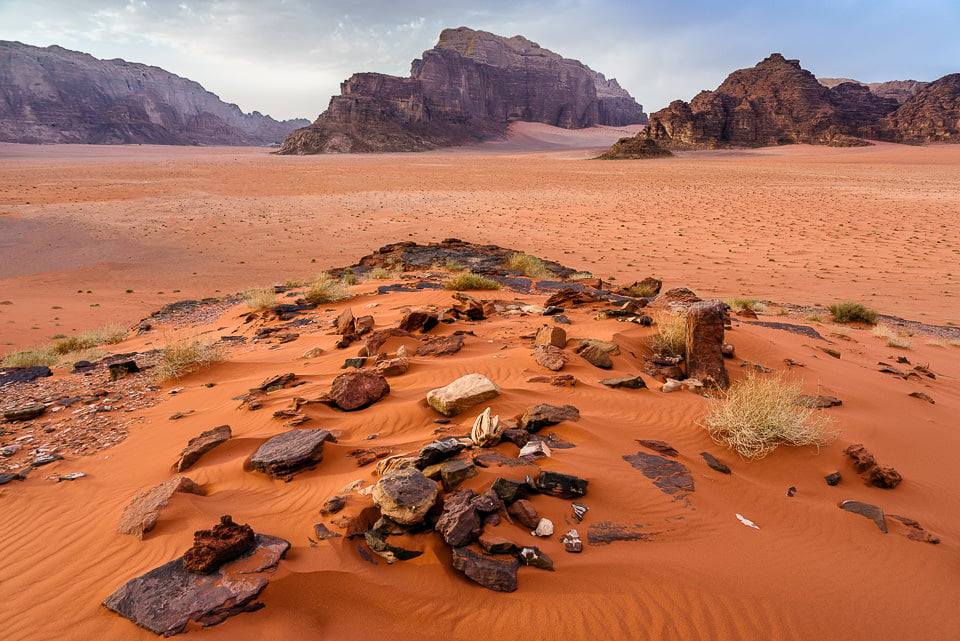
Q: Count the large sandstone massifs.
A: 3